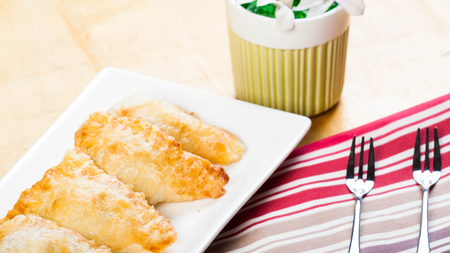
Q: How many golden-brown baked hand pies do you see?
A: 4